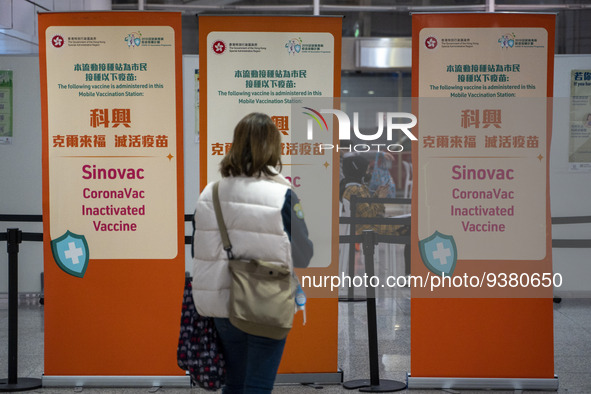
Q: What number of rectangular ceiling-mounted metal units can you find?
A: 1